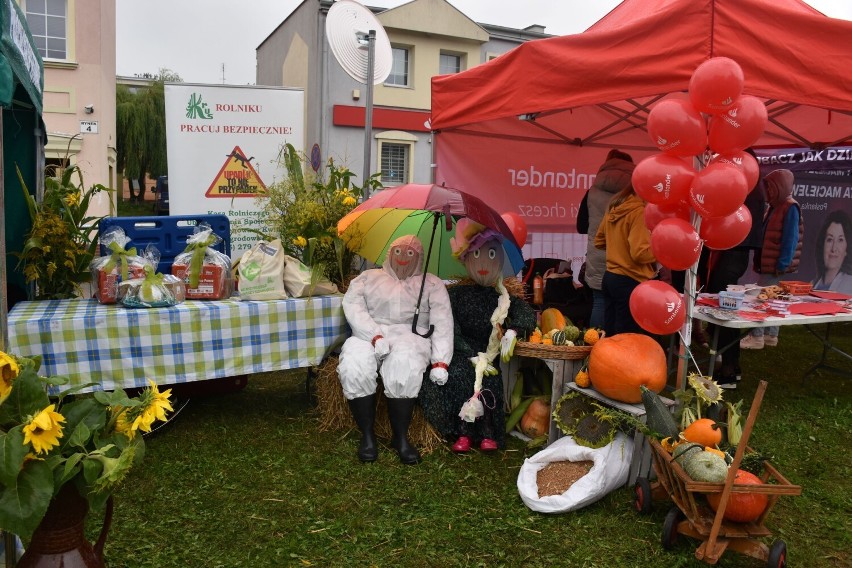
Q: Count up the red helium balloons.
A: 11